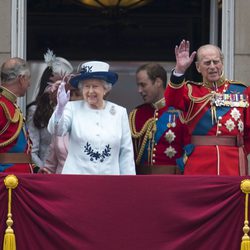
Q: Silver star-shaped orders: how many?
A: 5